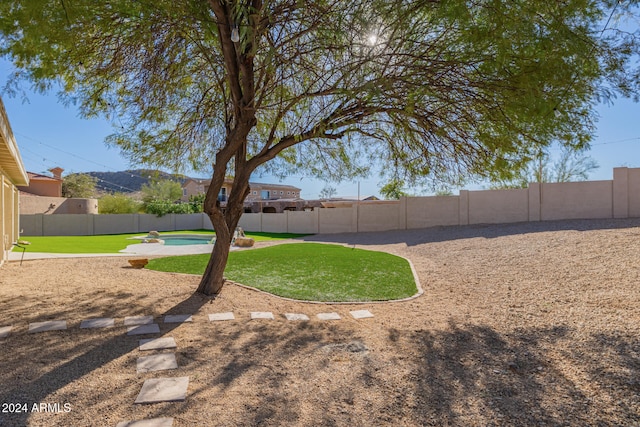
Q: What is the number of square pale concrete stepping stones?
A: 15